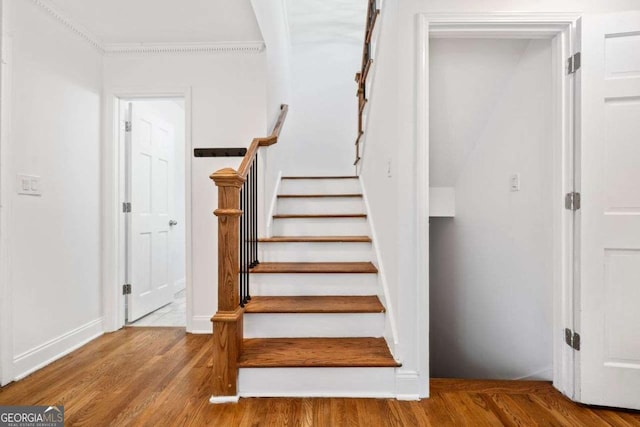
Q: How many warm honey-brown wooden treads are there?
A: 7